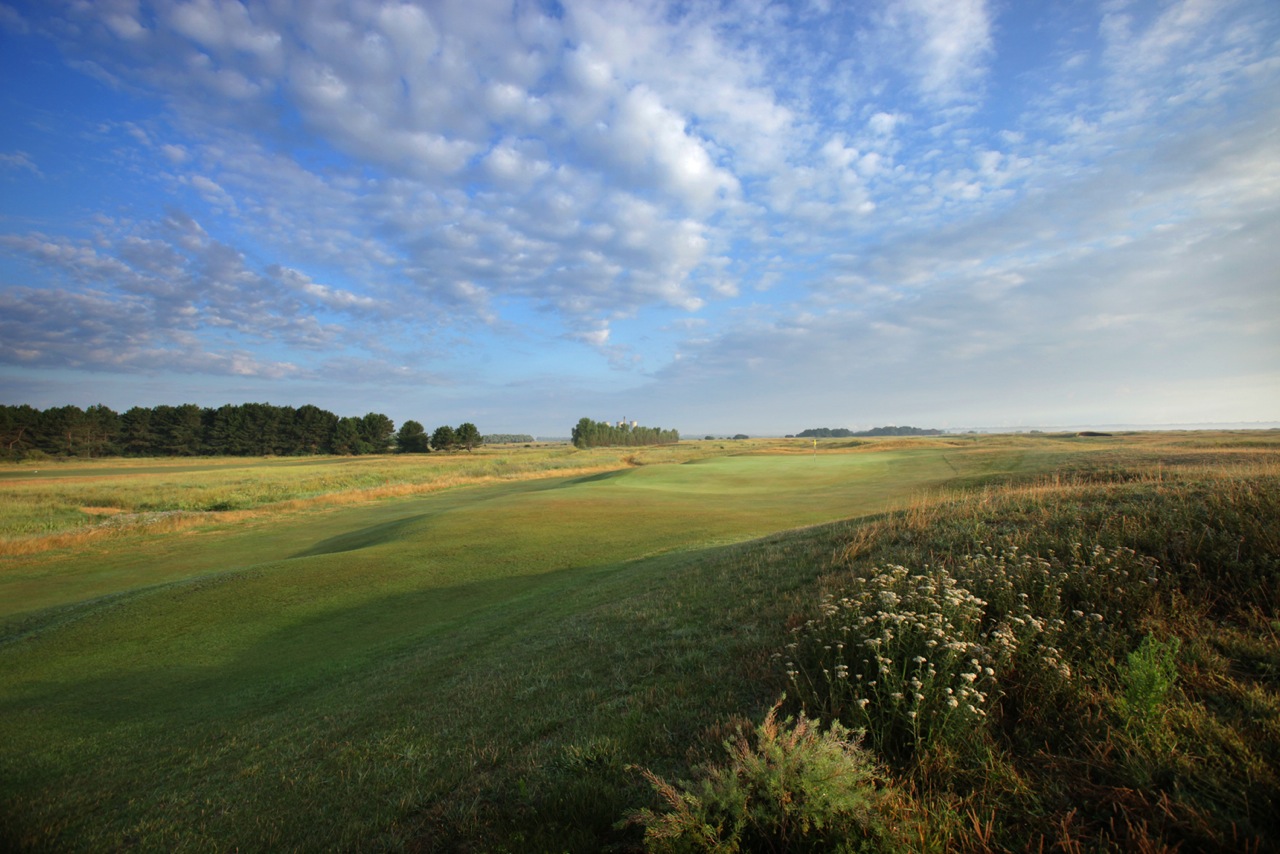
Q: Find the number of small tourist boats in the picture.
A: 0